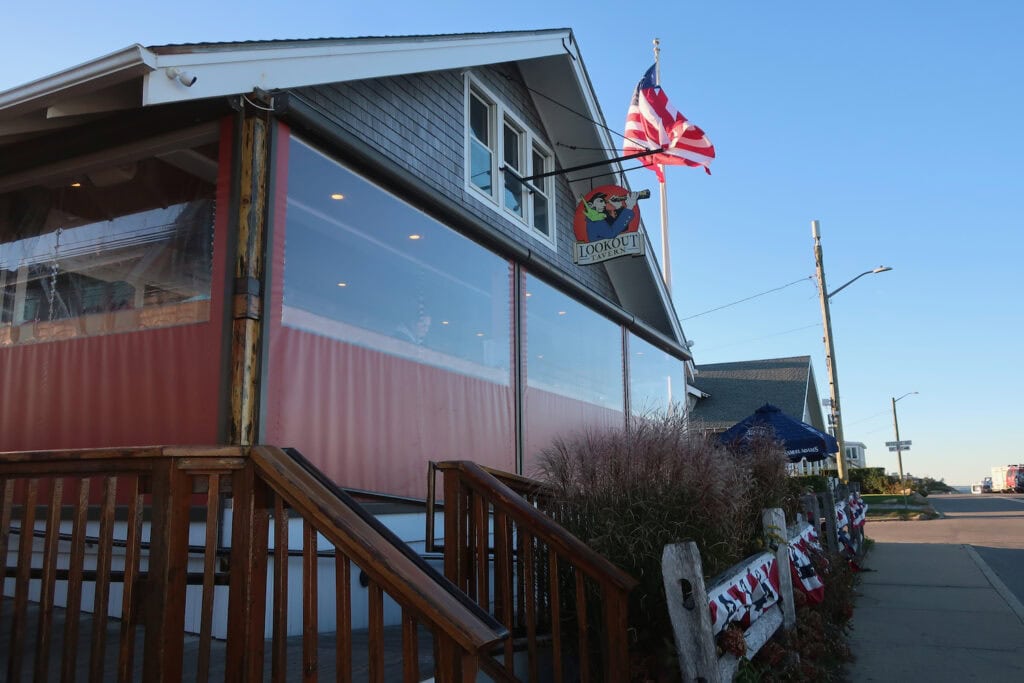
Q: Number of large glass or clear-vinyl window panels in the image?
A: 4